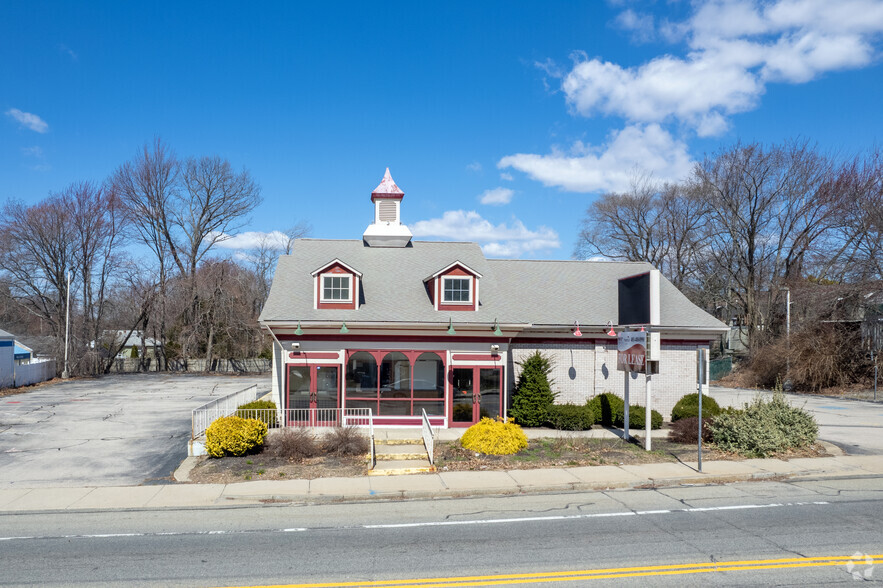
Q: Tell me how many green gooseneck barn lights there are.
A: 4